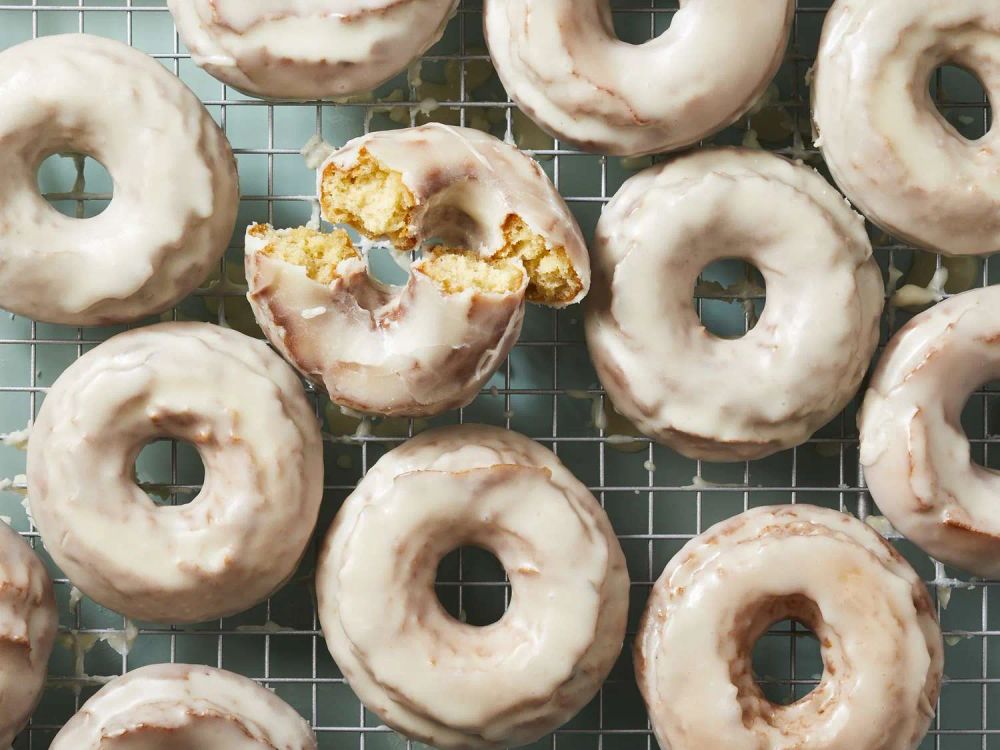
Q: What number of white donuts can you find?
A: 12